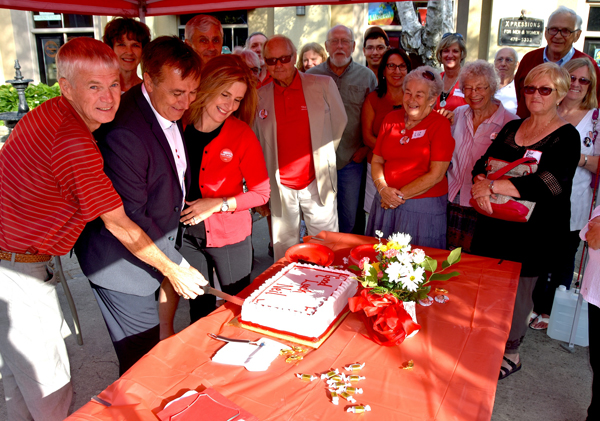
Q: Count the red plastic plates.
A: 2